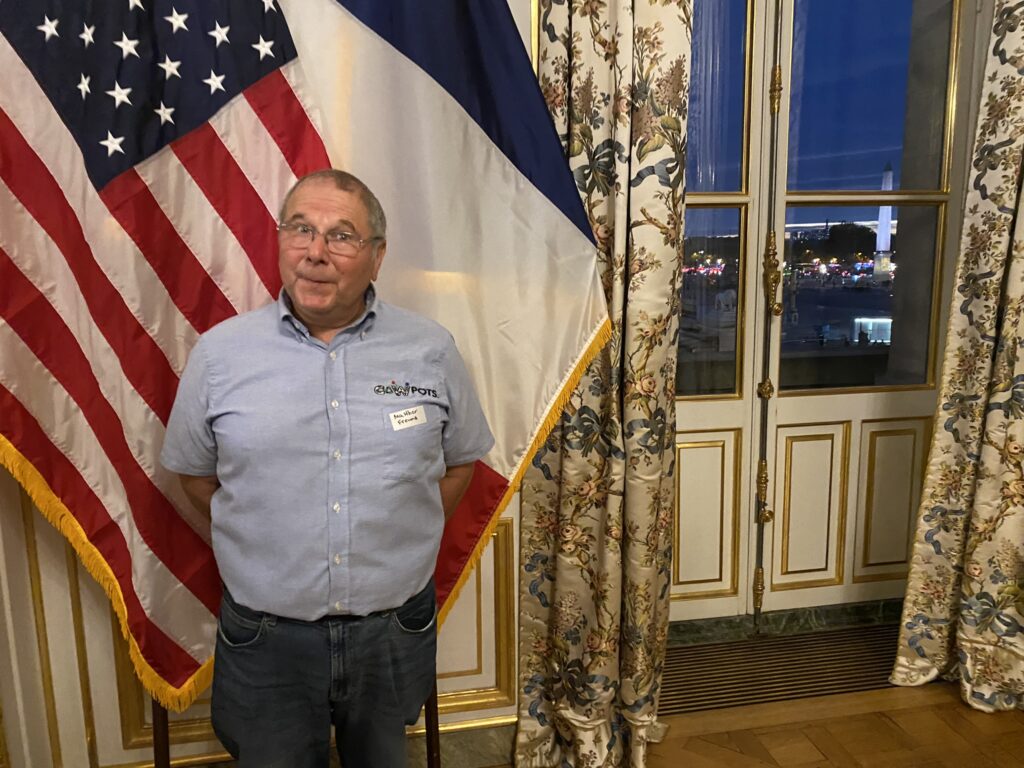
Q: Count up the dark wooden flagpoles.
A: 2